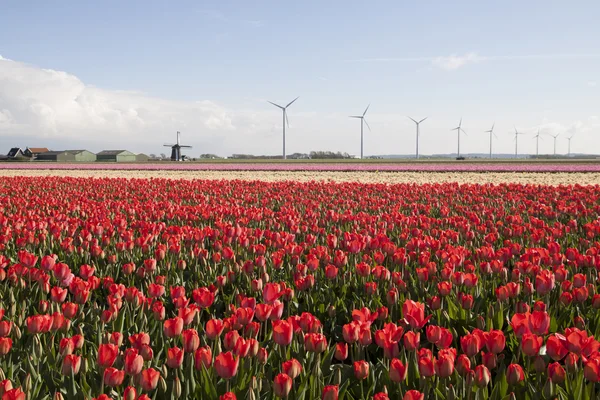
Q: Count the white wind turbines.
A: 9